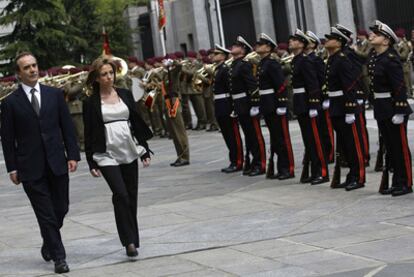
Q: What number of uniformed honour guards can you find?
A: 8